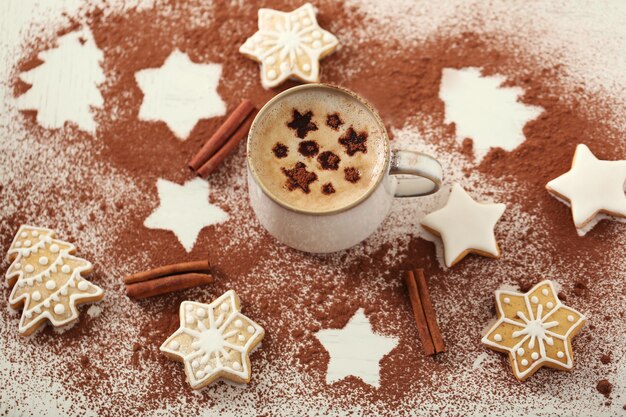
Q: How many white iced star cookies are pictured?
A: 2